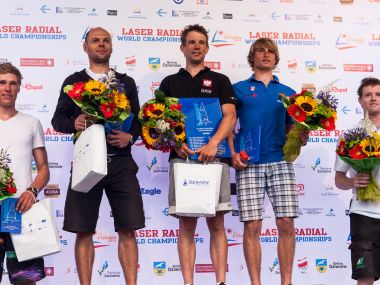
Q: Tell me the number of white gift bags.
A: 3